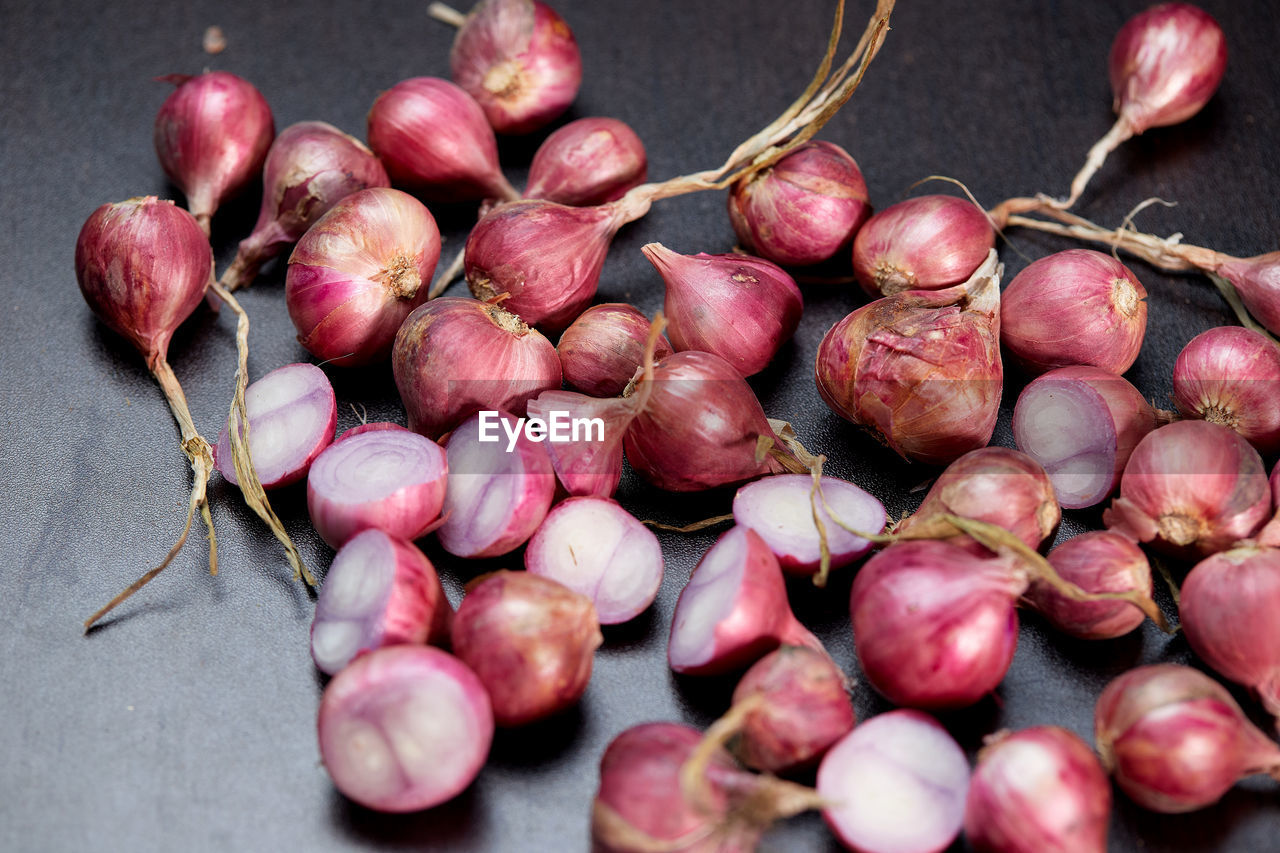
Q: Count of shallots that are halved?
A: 10